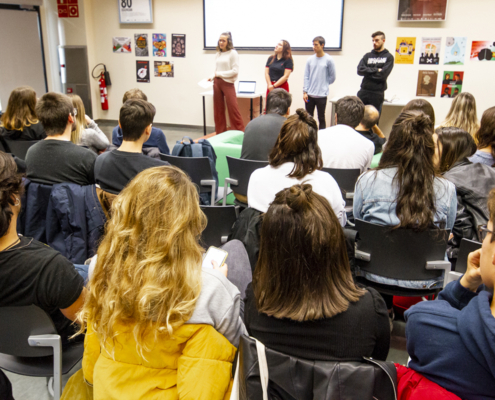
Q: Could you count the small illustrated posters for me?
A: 12